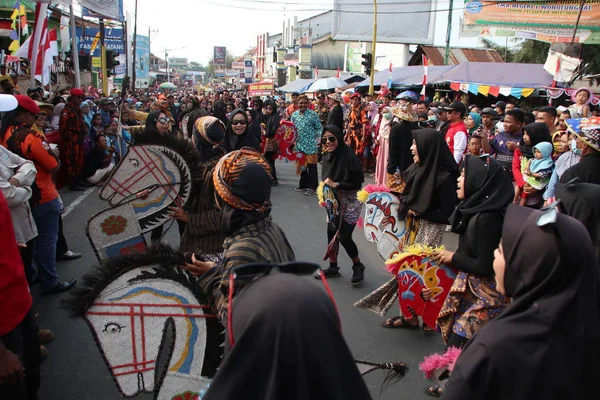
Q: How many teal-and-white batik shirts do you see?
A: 1